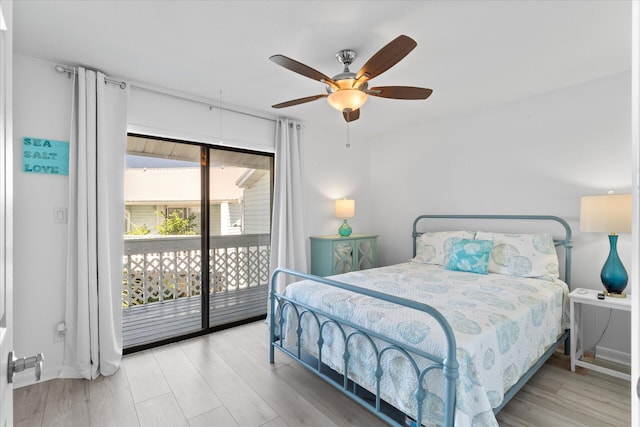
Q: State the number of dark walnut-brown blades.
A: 5